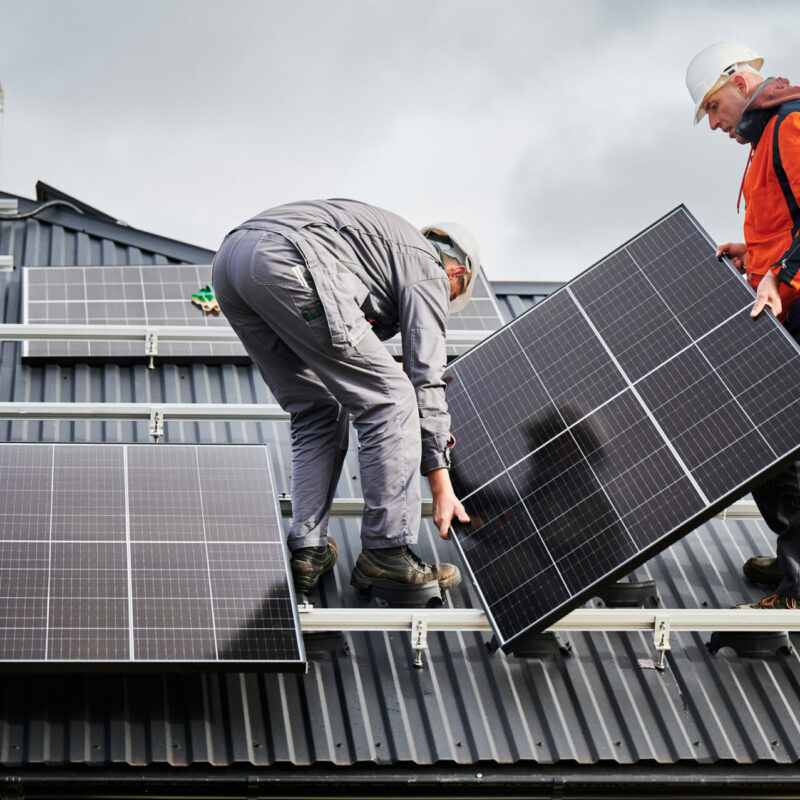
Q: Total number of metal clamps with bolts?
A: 4